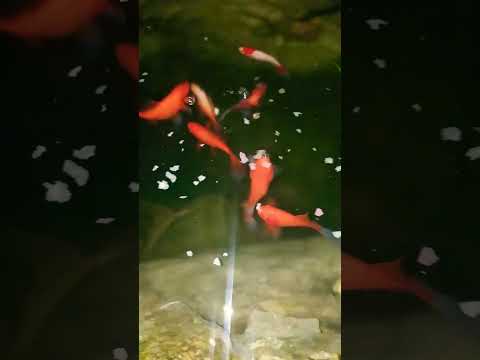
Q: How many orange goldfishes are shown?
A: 5